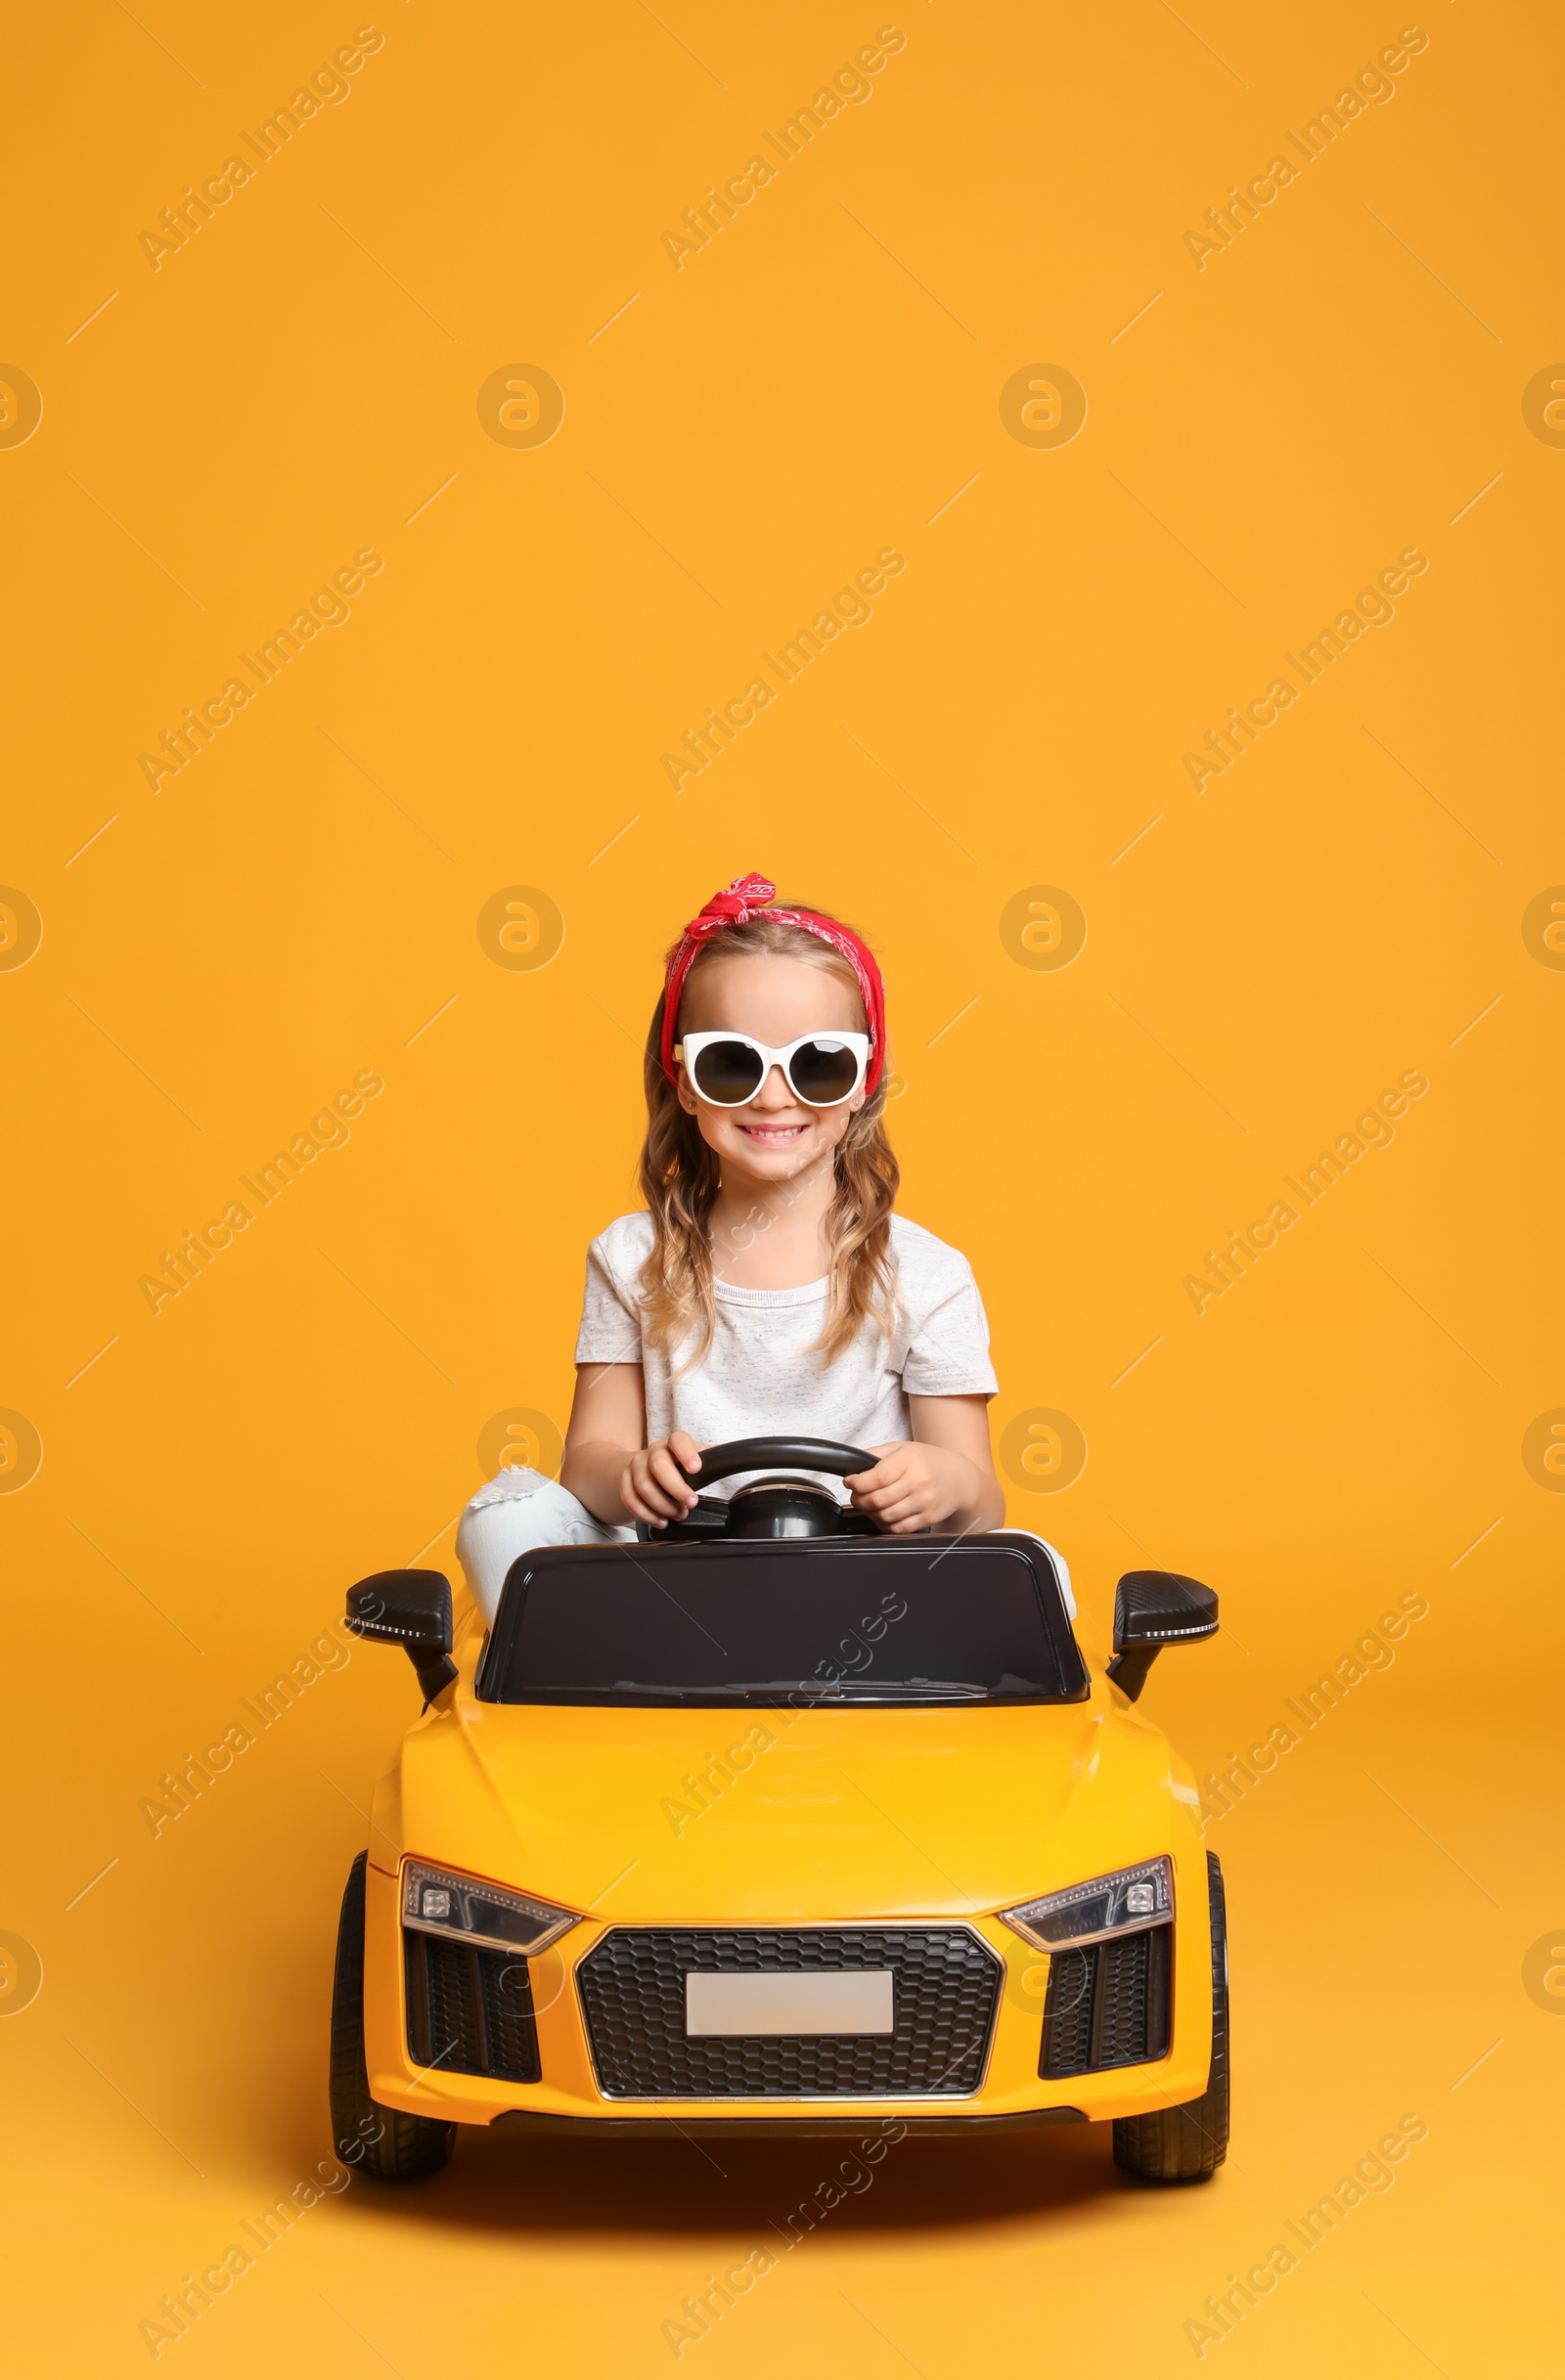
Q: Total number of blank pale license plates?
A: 1